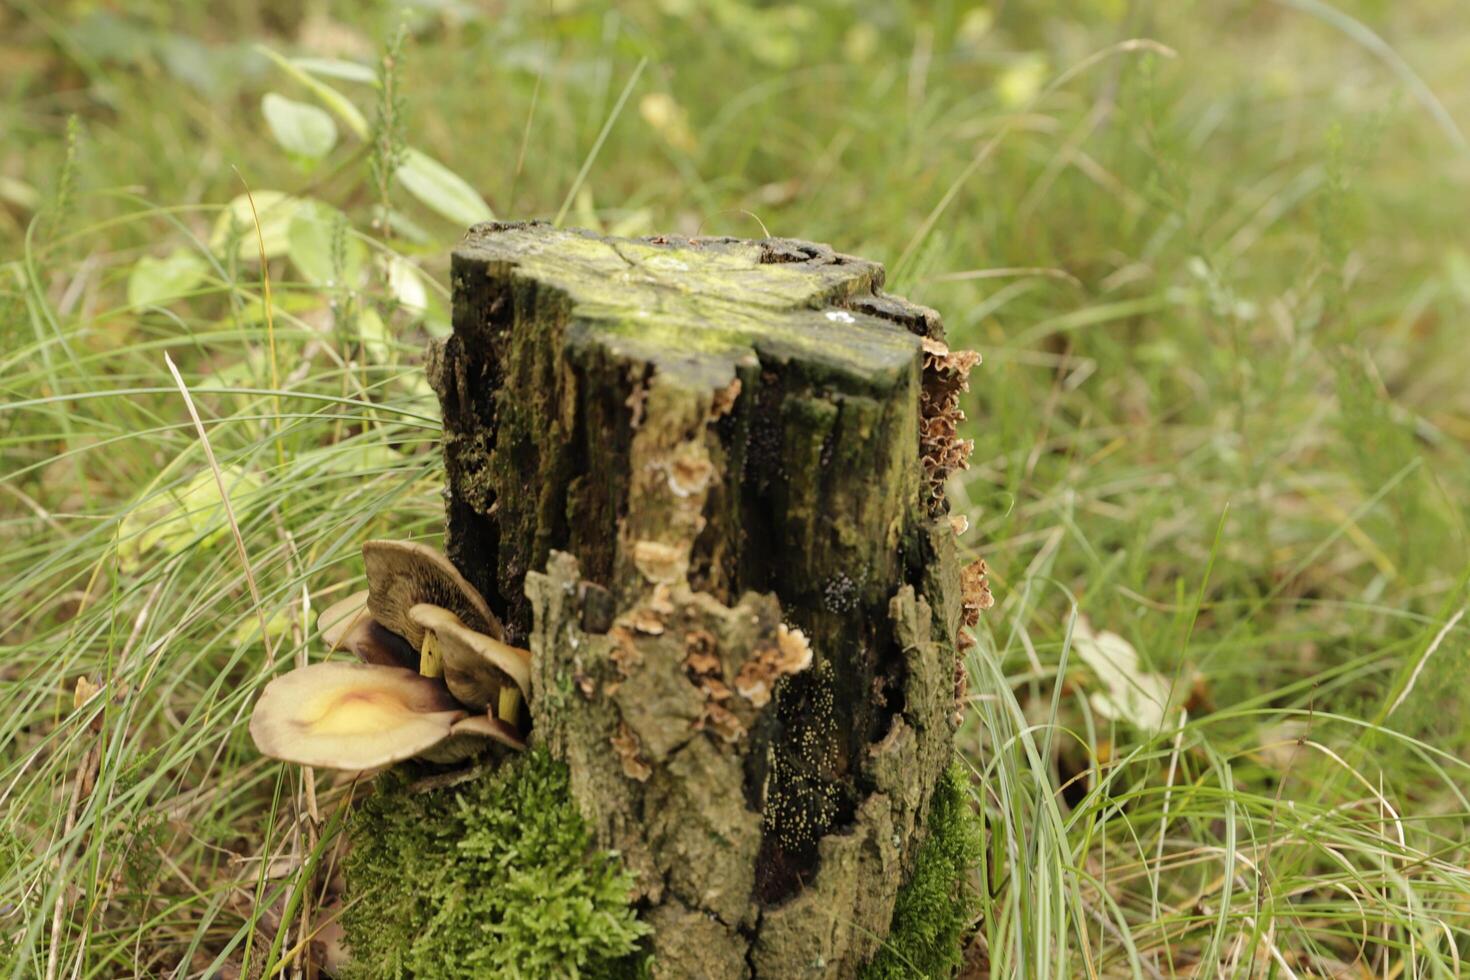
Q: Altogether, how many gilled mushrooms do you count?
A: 5